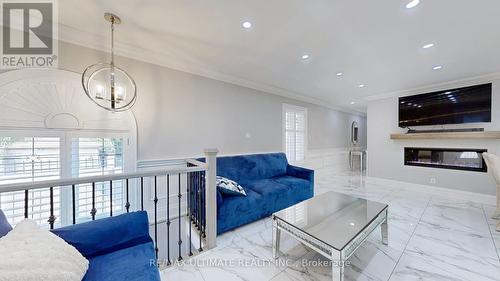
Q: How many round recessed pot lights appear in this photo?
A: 8